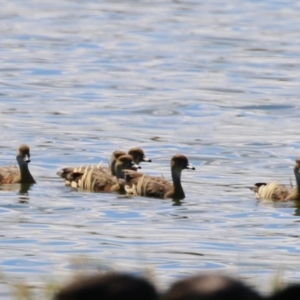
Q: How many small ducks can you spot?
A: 6